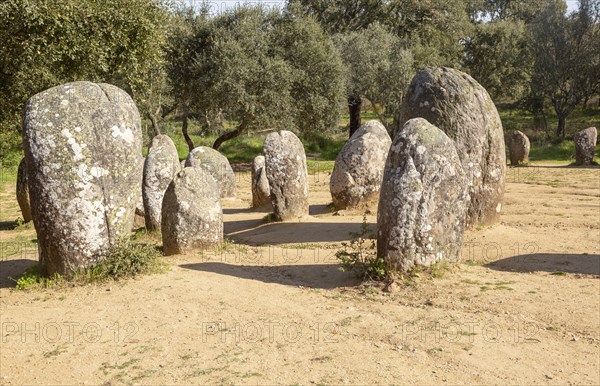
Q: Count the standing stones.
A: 12